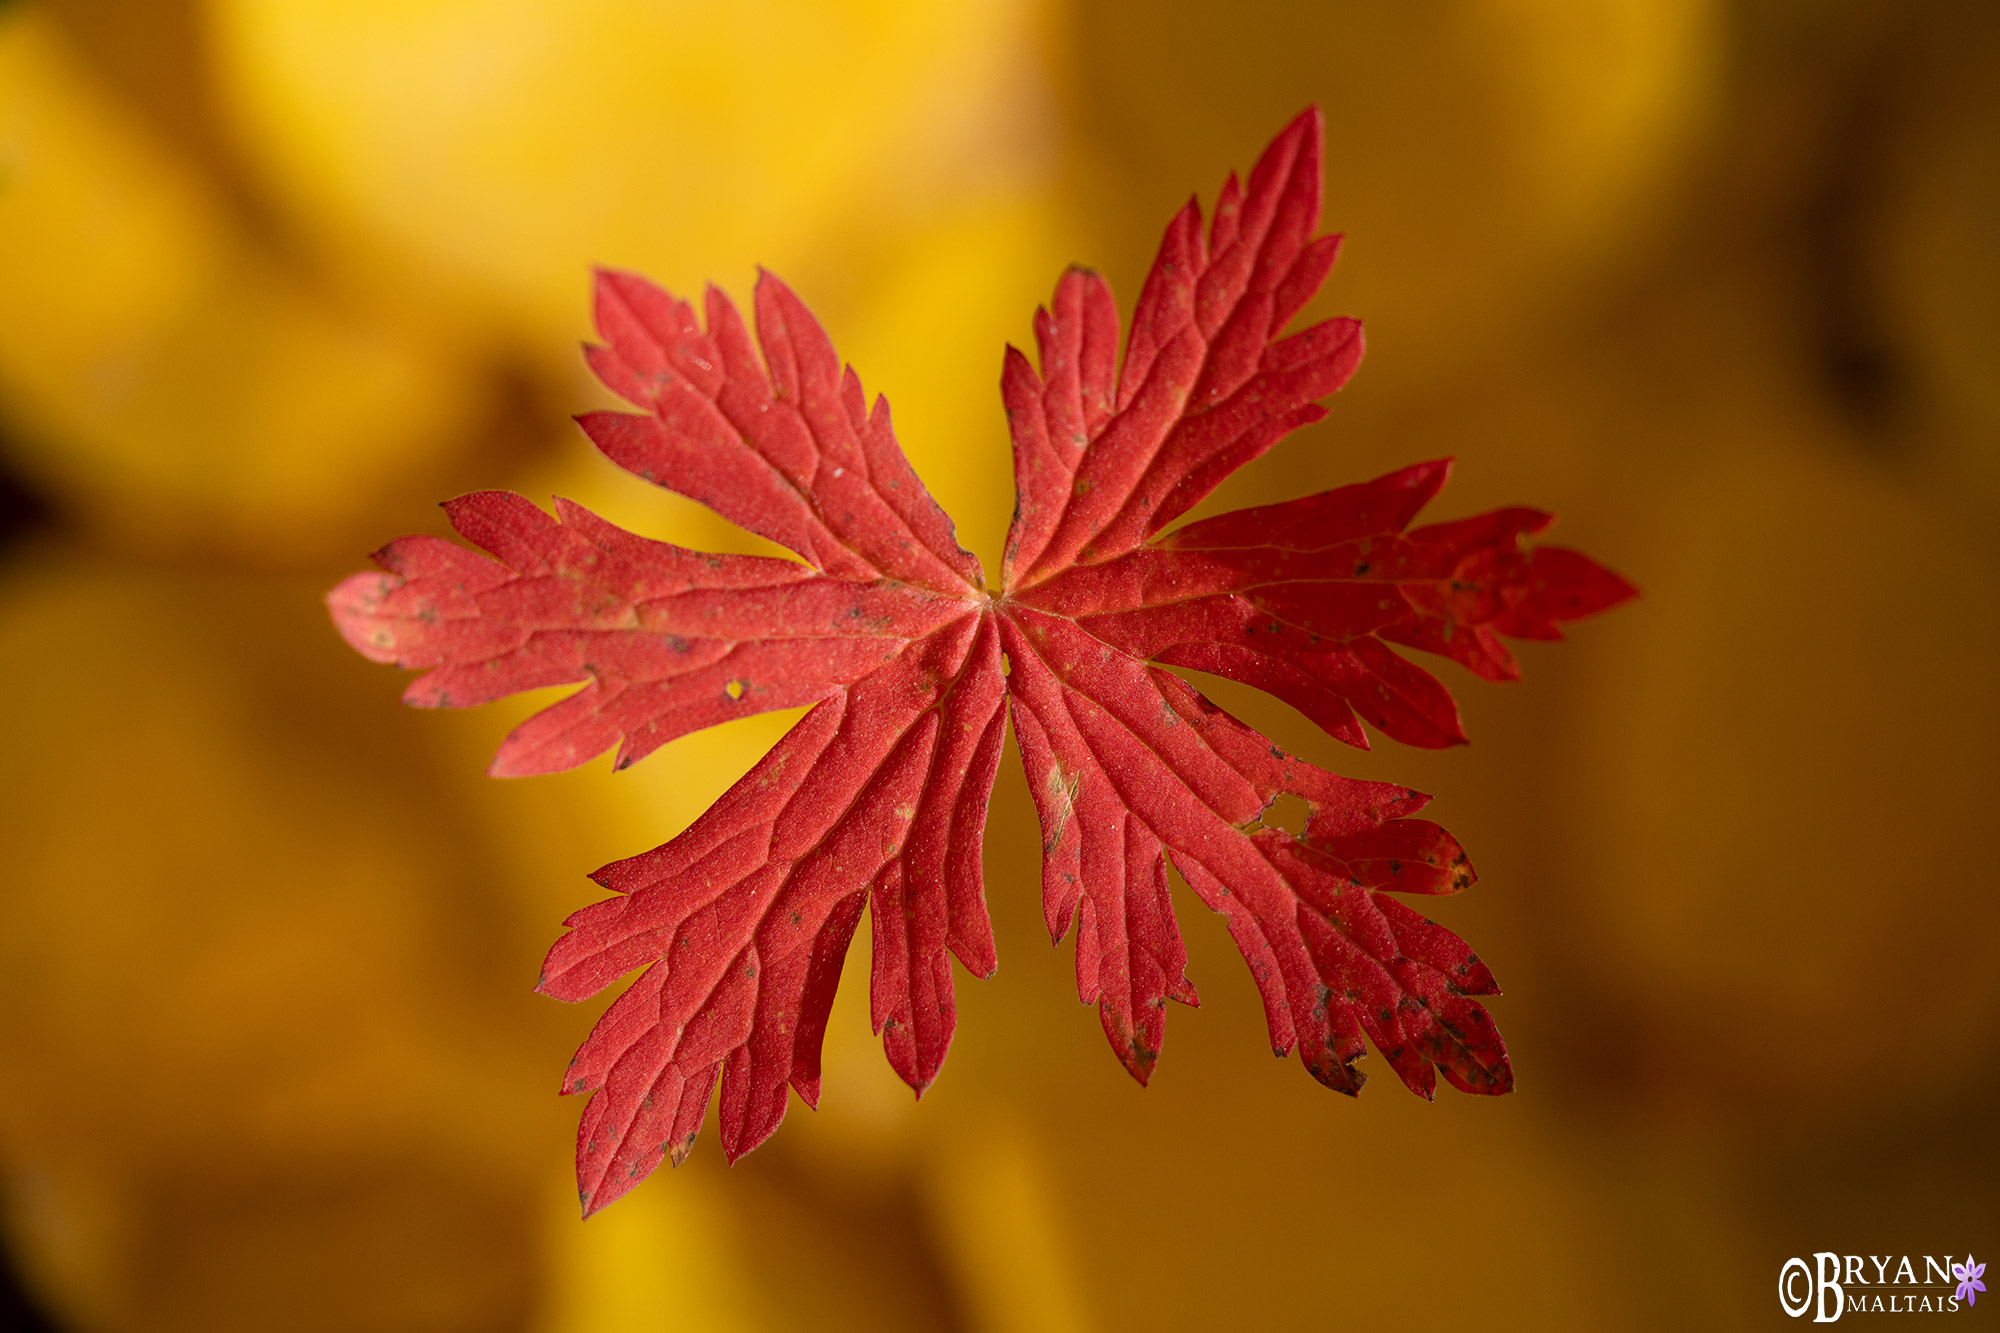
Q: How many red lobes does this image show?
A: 6